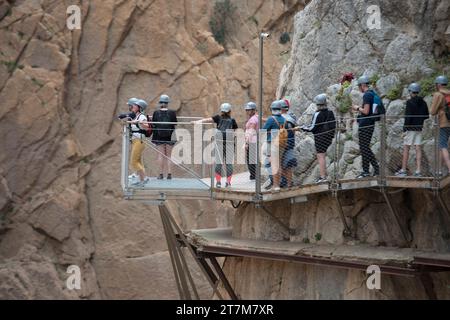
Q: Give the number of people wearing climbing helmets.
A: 11